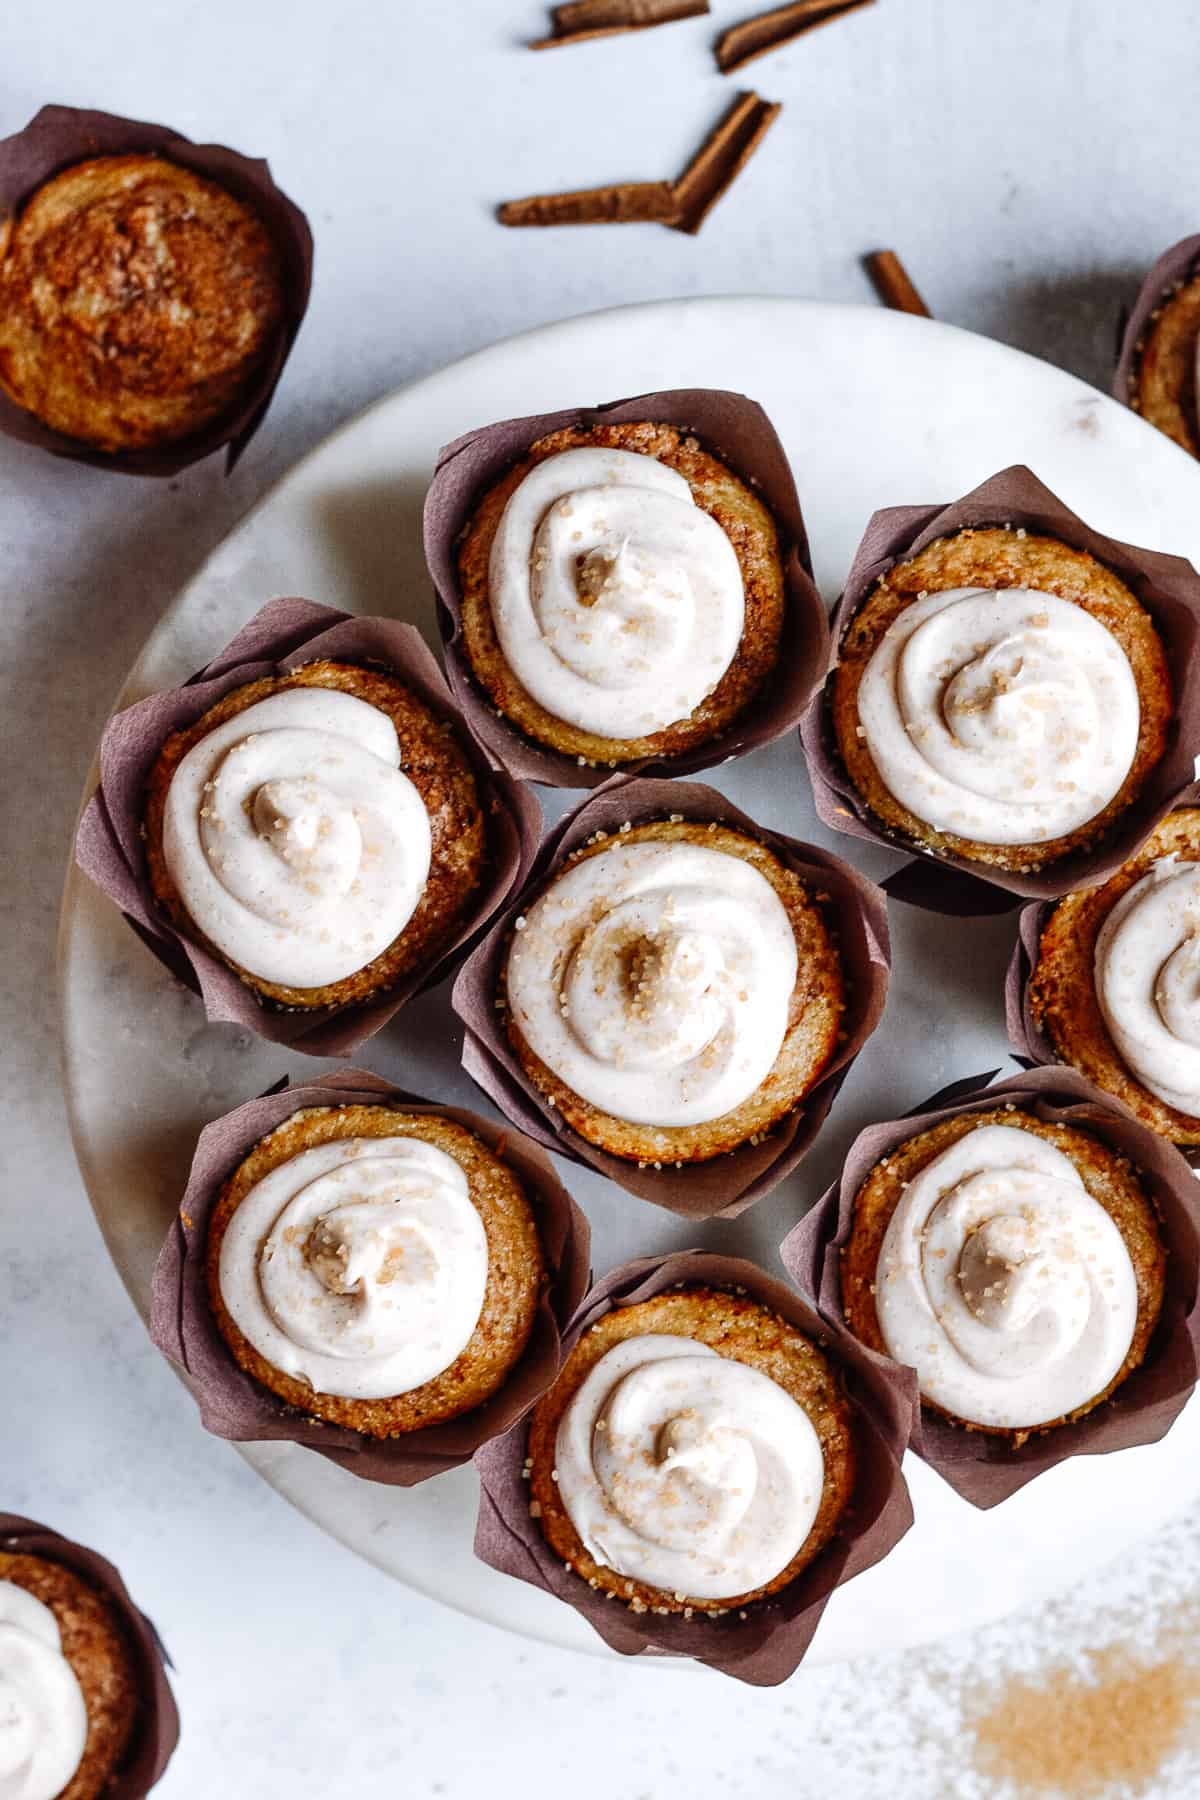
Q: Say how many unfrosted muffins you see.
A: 1